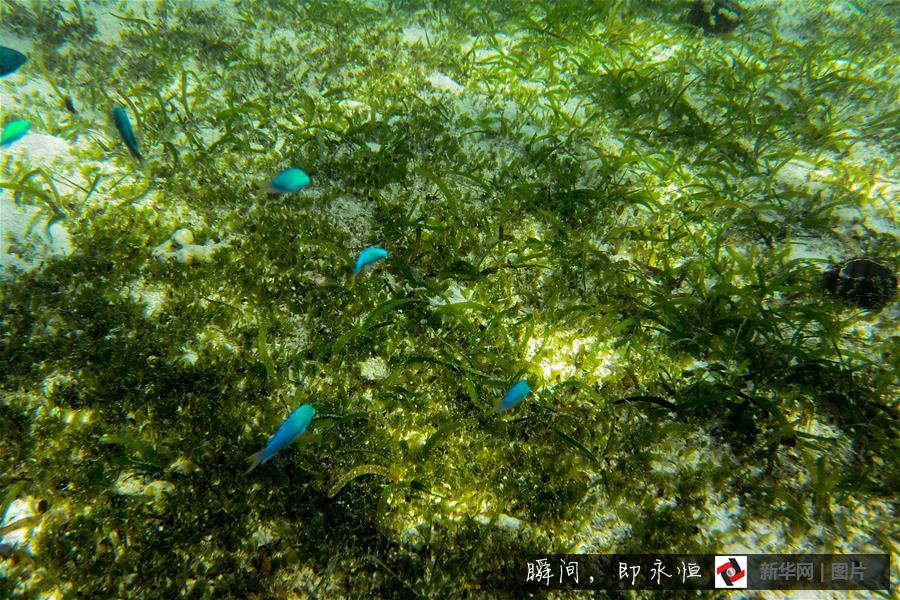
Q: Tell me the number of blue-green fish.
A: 7